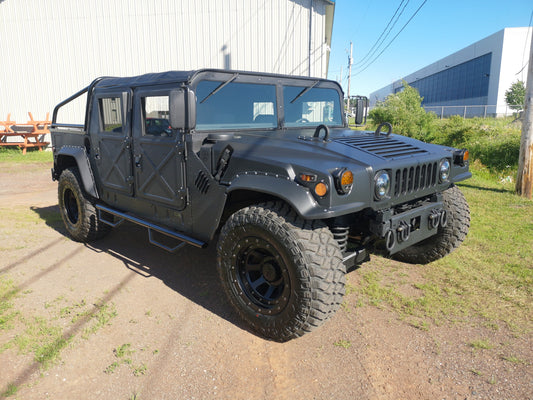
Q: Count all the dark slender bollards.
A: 0